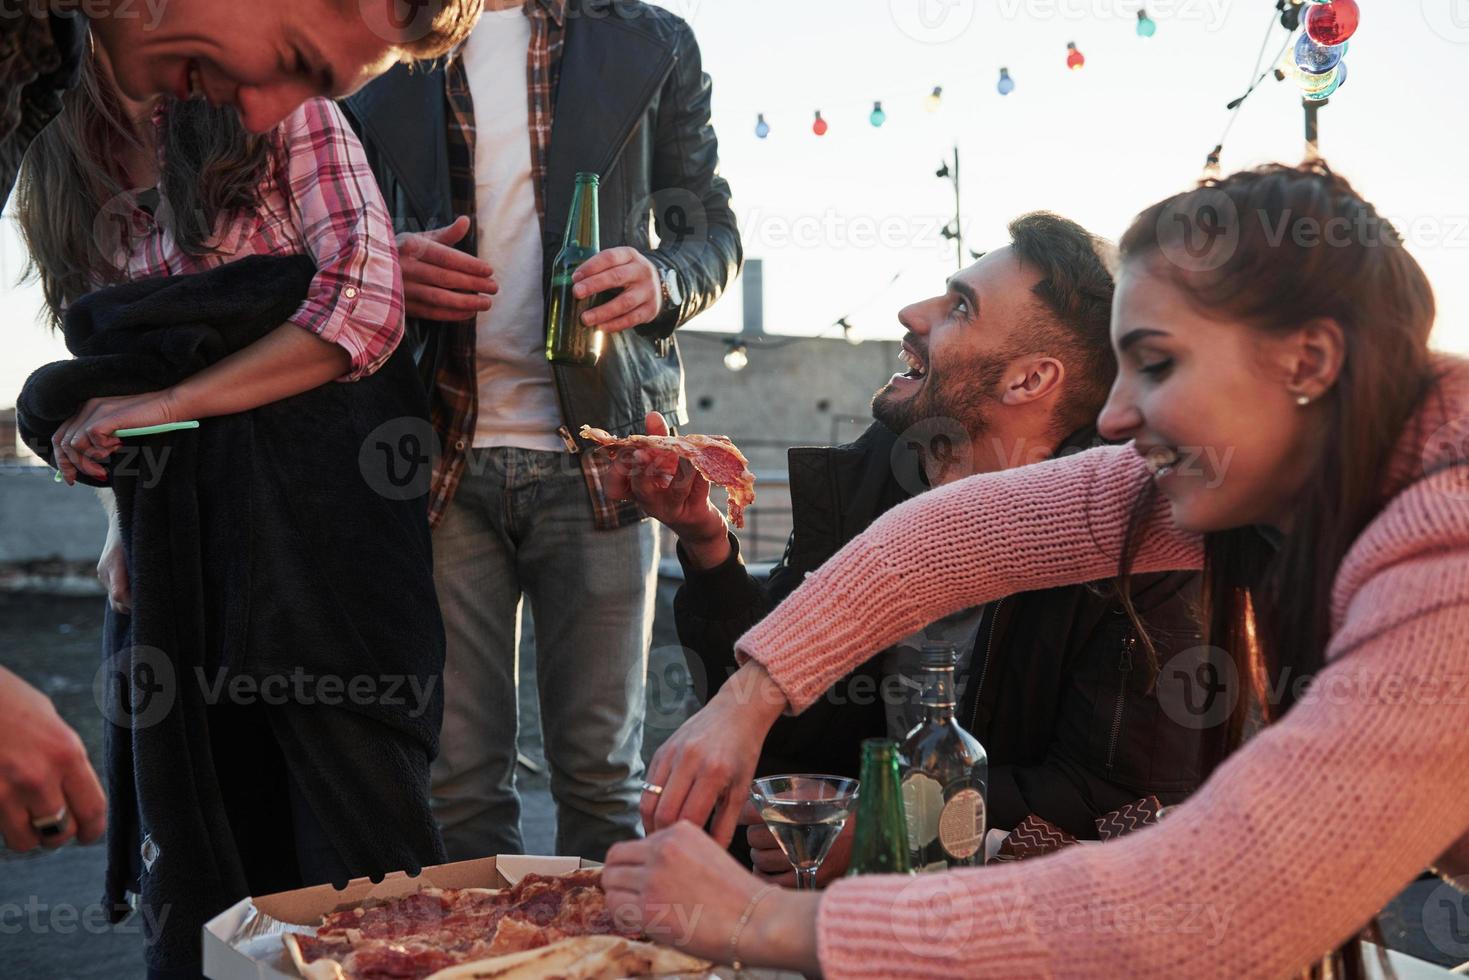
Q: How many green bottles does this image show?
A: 2